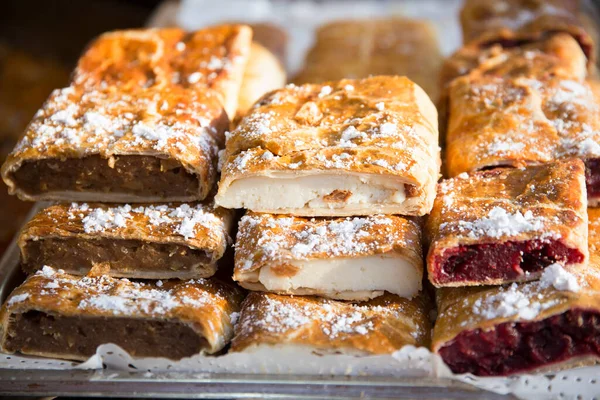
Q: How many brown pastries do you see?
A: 3